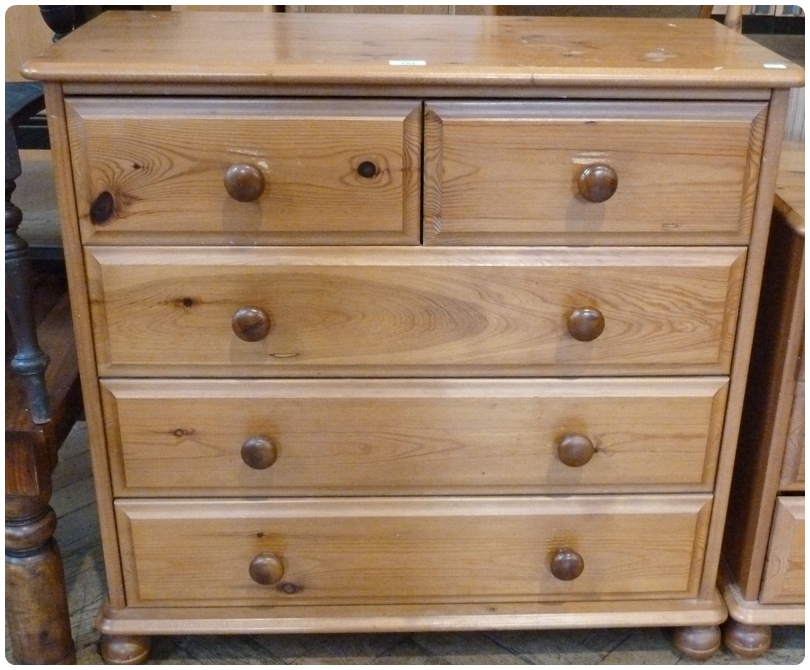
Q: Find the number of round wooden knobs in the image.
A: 8